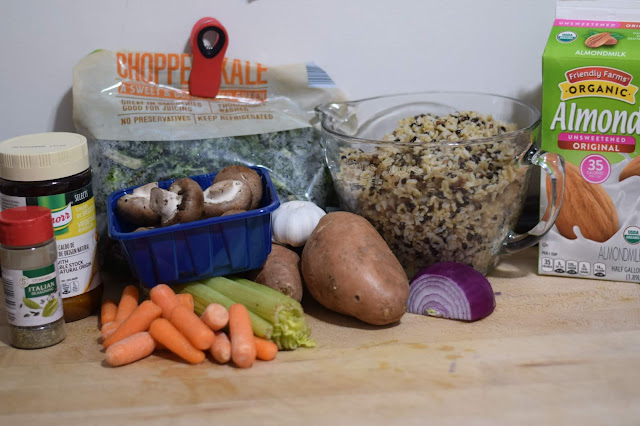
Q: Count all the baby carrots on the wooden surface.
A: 13